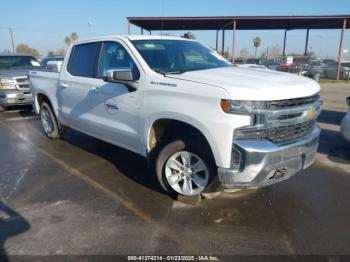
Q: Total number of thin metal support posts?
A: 9